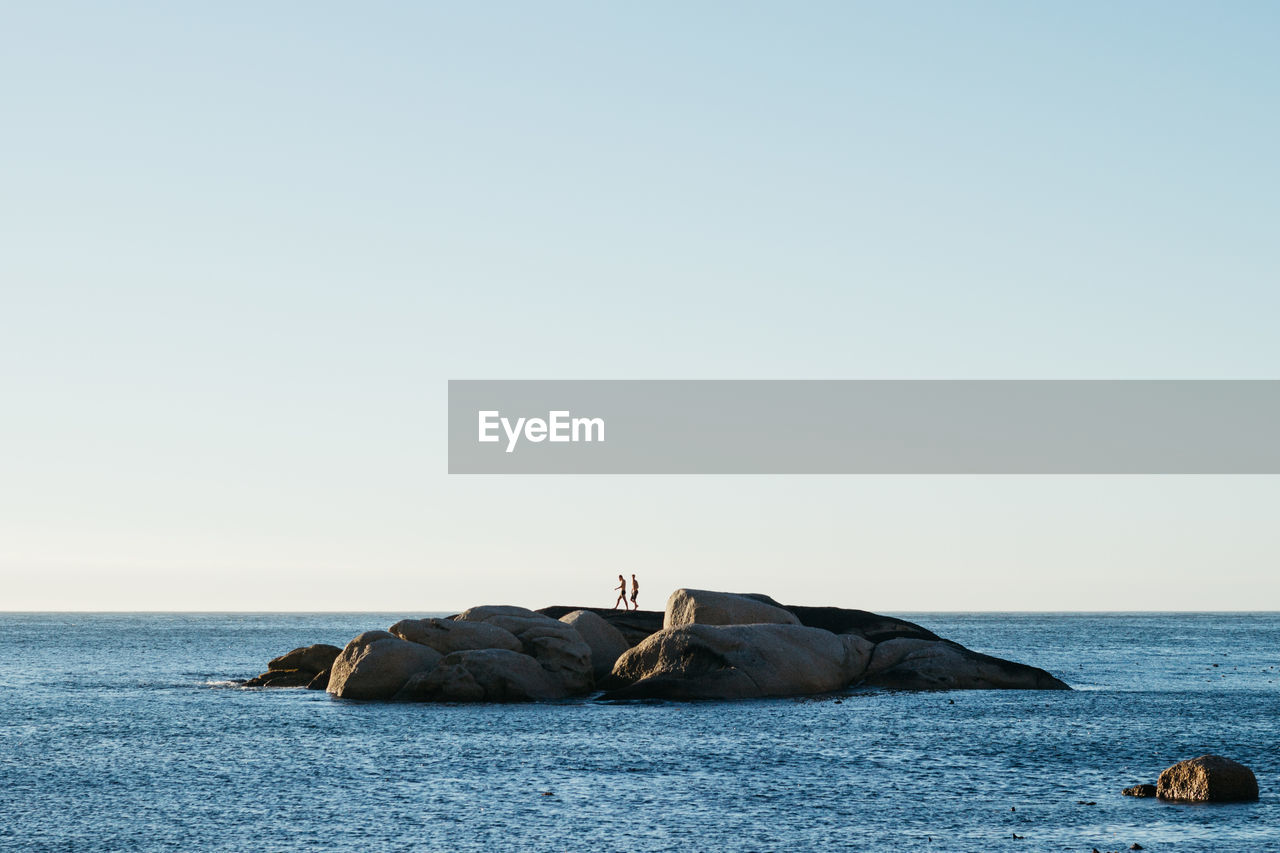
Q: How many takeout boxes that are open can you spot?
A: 0